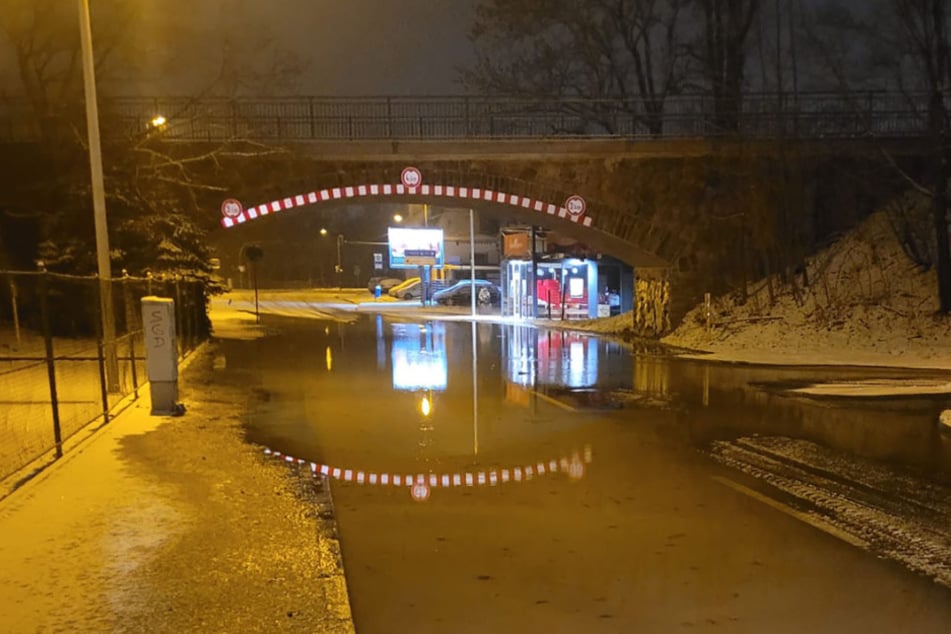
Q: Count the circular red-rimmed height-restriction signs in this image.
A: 3